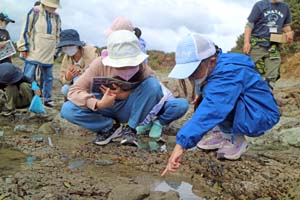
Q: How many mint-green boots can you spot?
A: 2